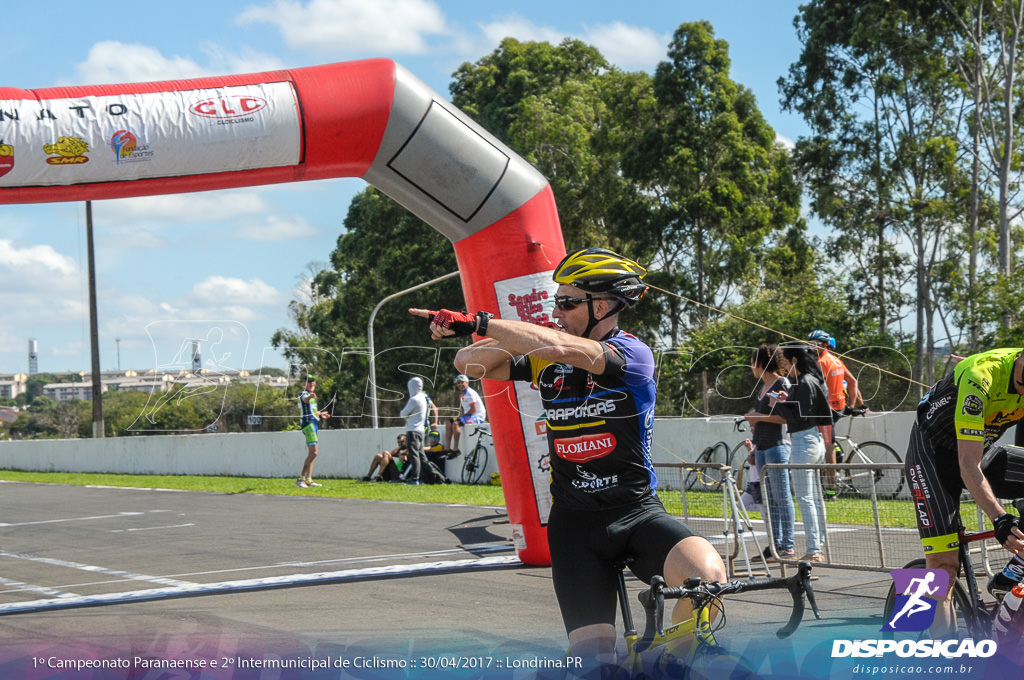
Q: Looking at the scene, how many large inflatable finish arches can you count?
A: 1